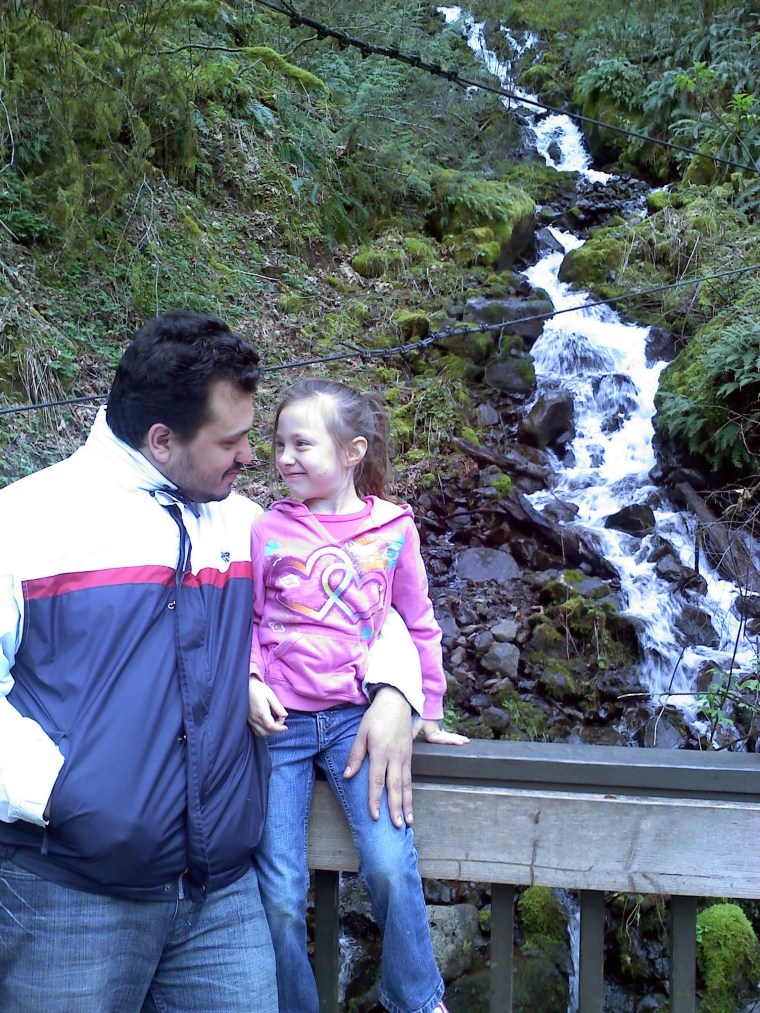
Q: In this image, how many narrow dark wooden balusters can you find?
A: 4